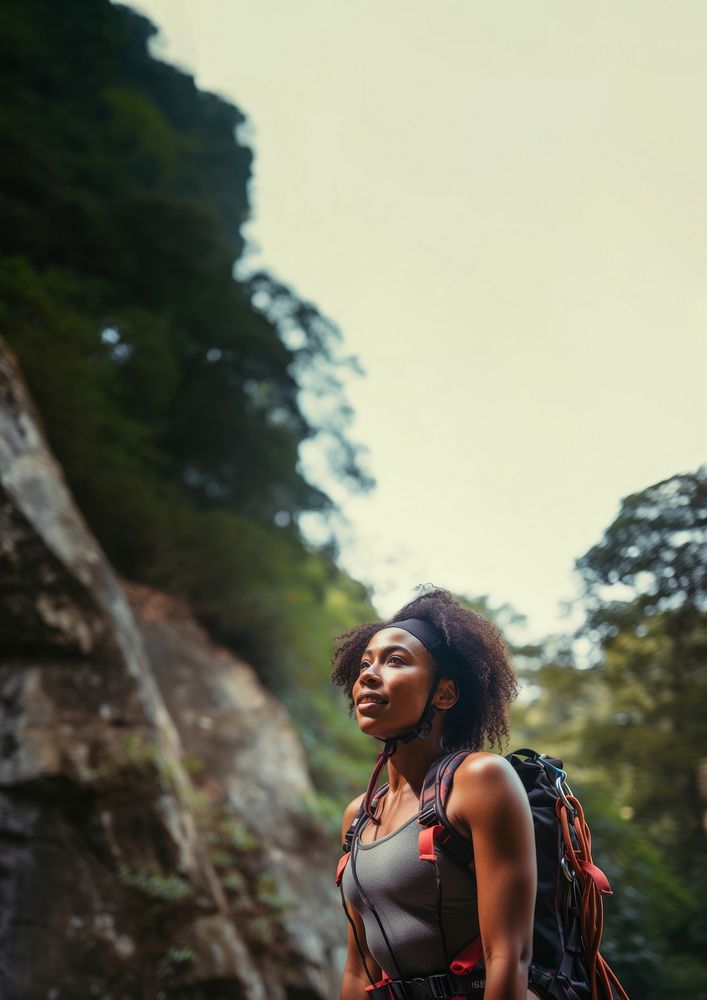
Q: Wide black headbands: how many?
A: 1